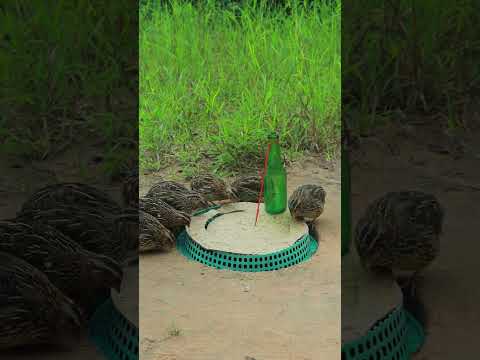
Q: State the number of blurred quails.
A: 4